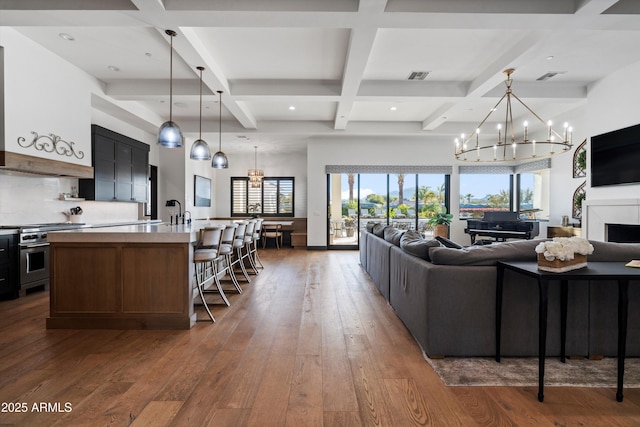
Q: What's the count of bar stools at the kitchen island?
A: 5